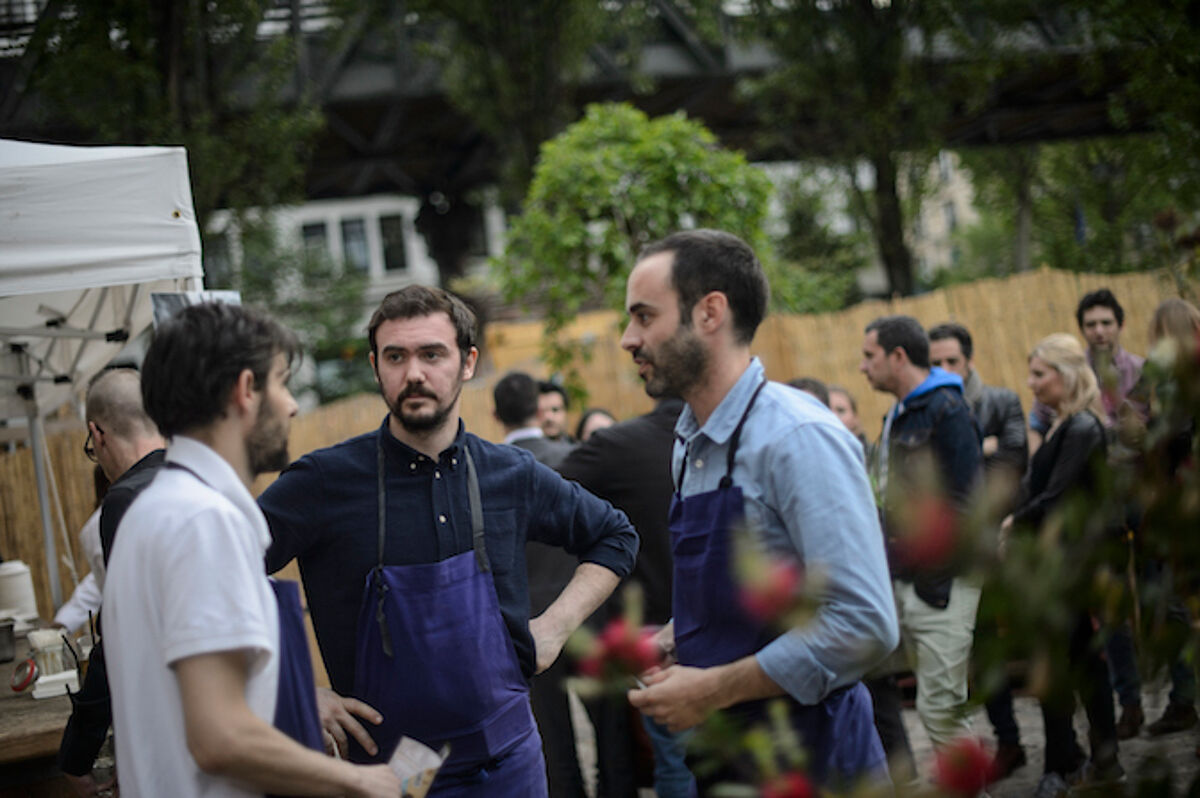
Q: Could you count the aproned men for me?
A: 3